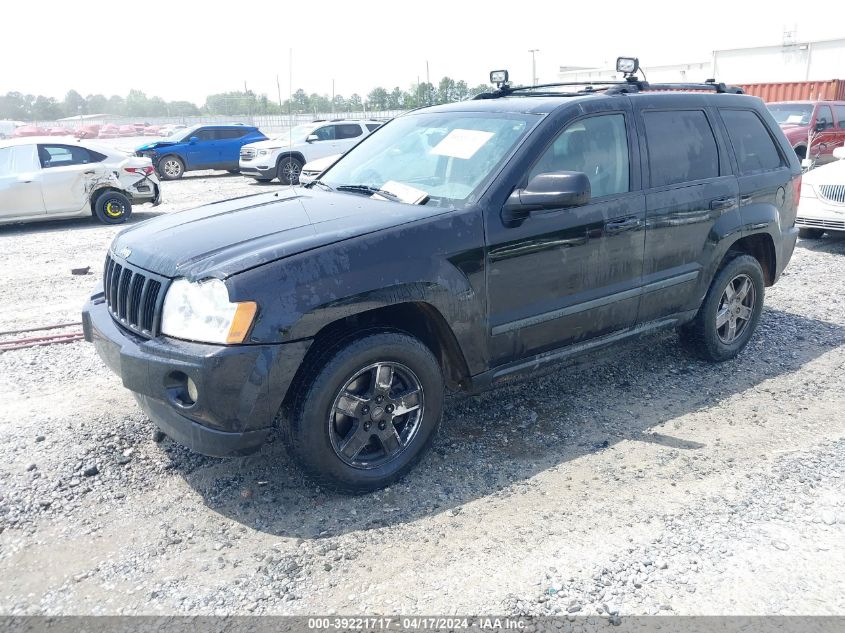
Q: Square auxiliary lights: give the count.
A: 2